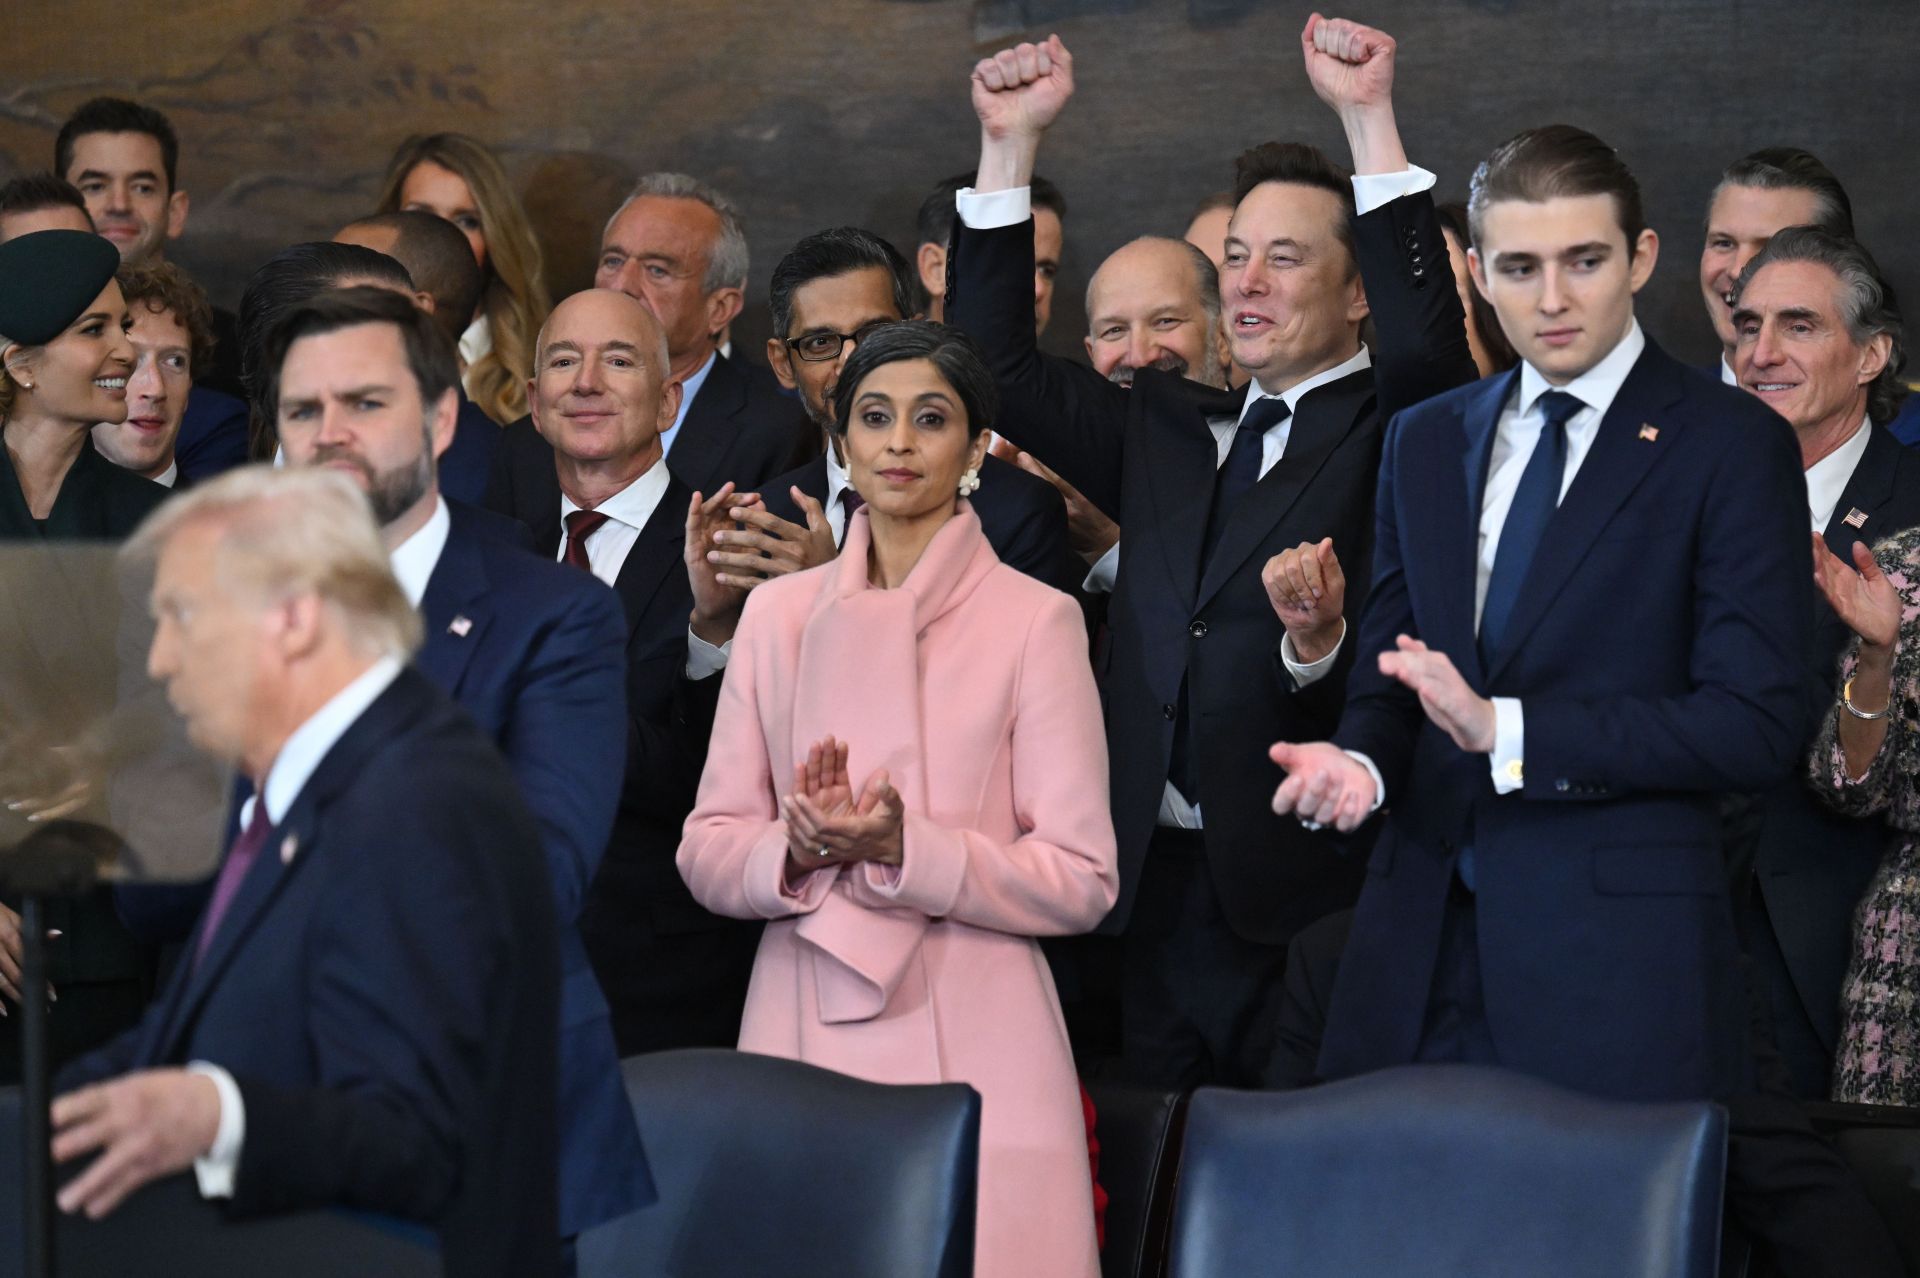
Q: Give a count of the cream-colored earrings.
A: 2